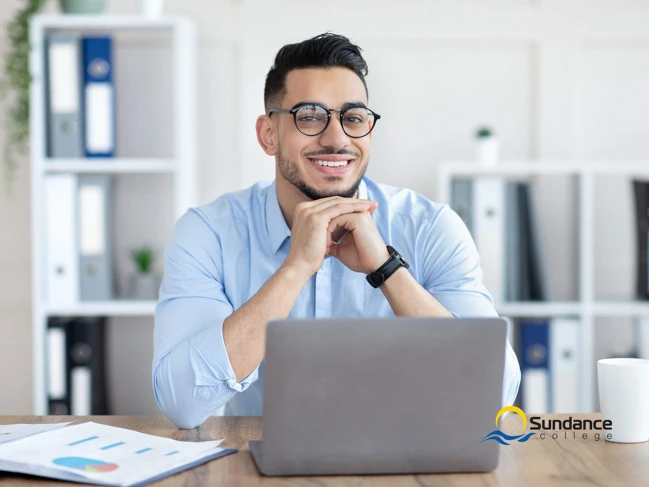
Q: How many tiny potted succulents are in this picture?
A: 2